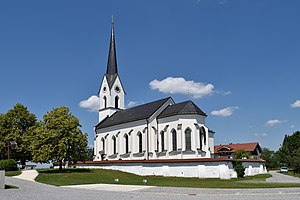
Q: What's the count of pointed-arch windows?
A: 10